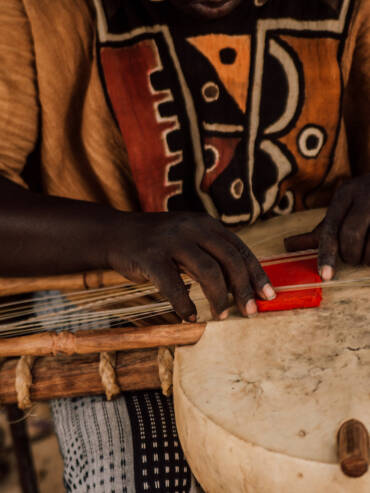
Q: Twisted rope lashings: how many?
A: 3